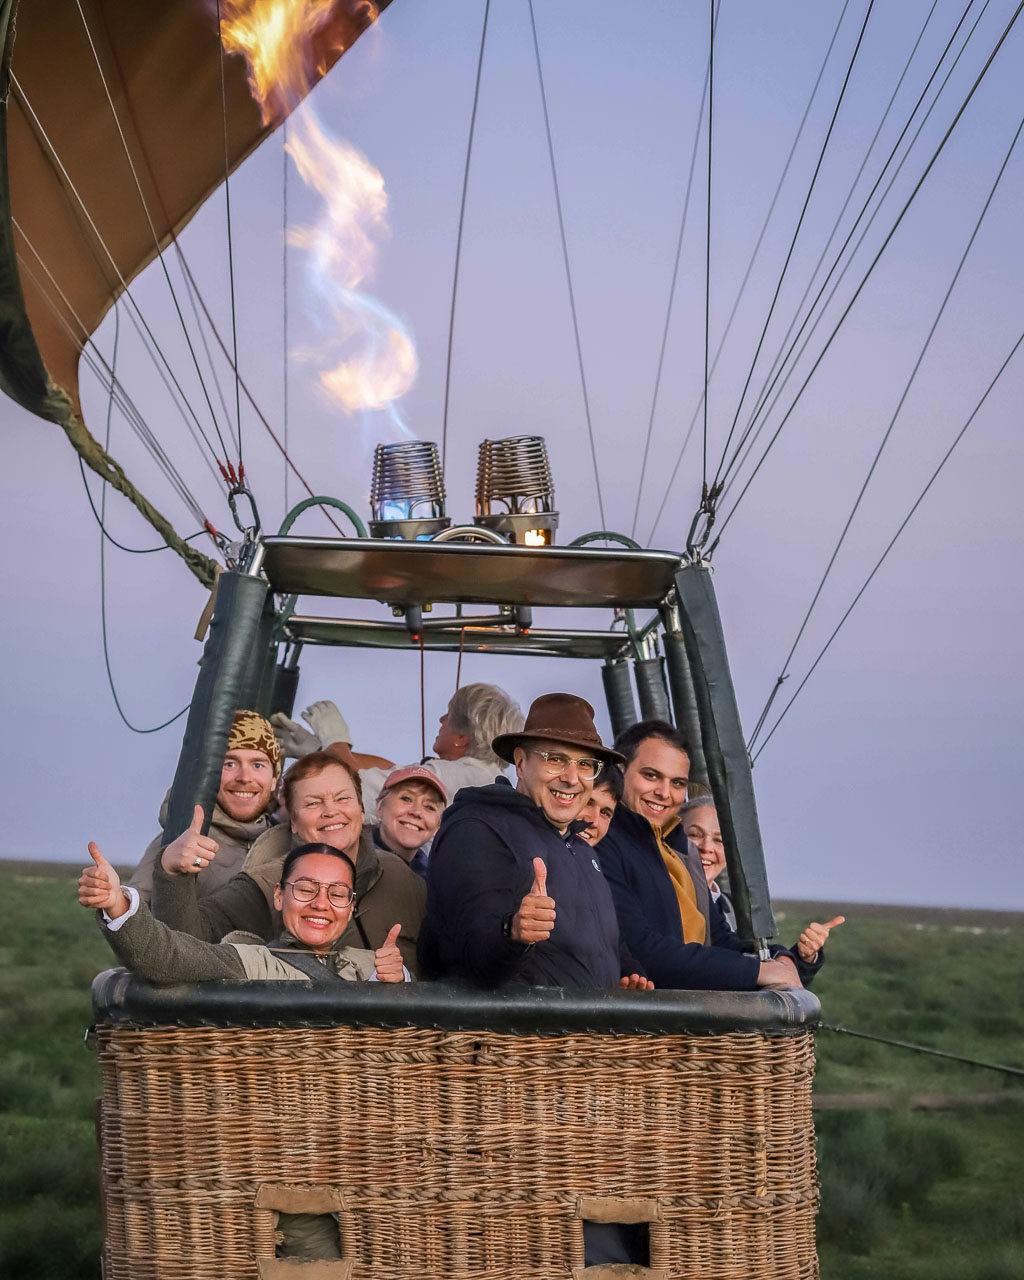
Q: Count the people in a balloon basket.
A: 9